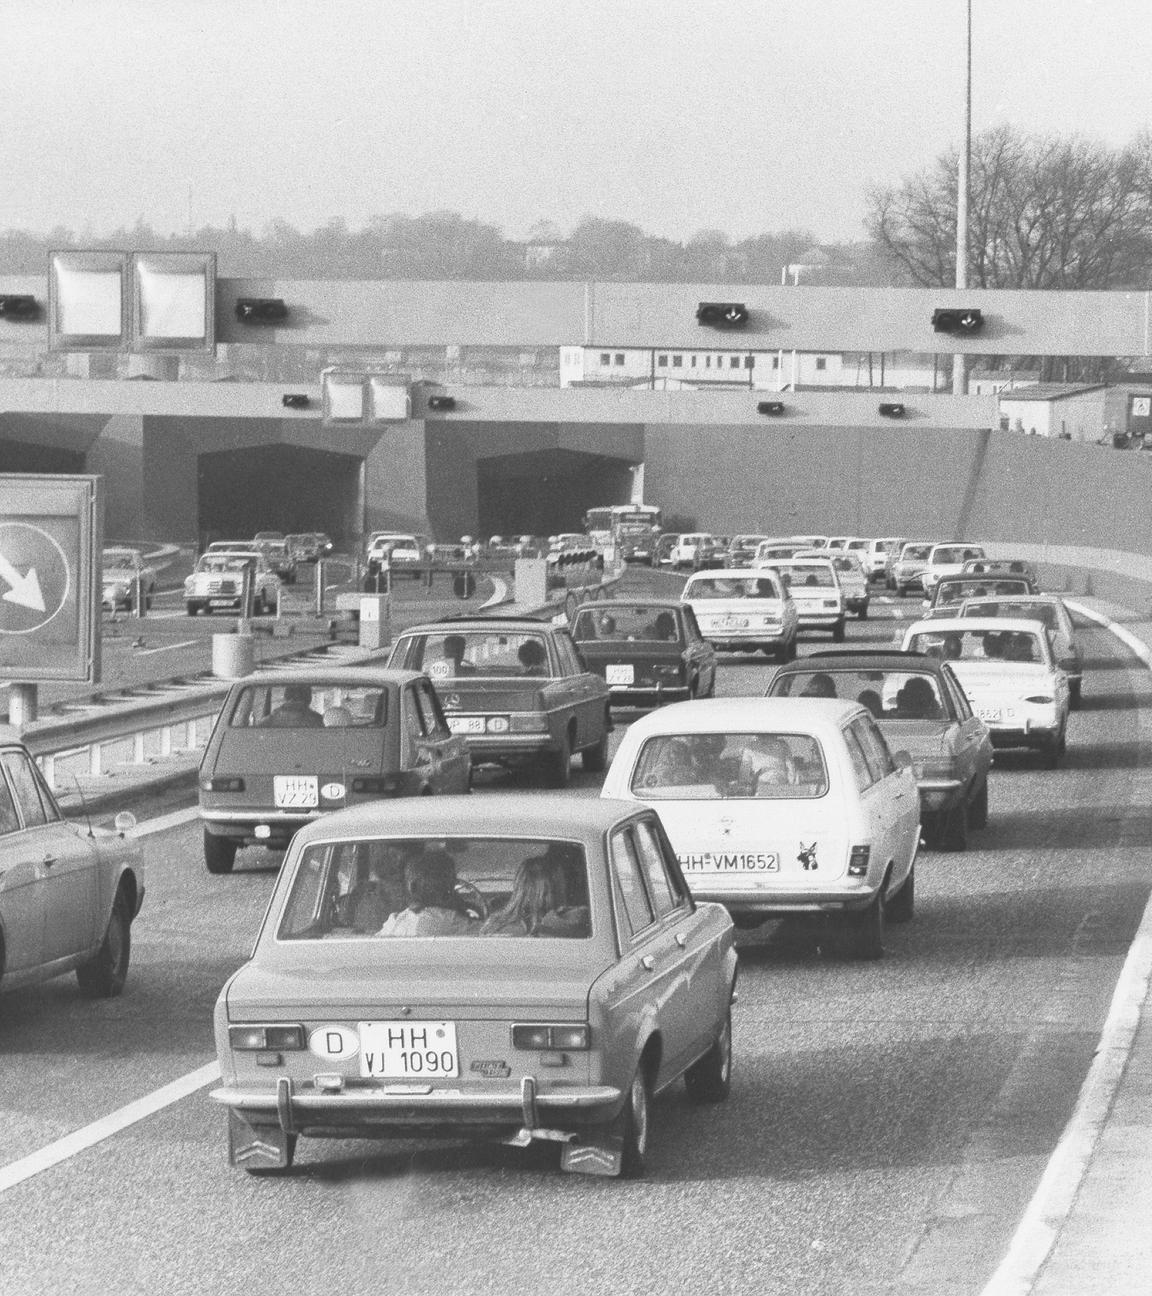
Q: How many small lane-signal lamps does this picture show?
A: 8